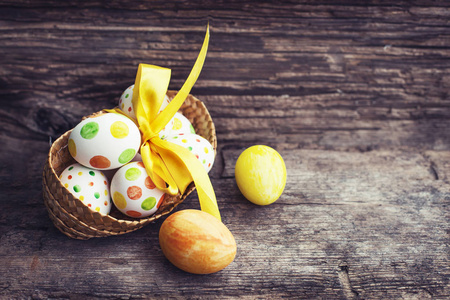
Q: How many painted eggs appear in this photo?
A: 8